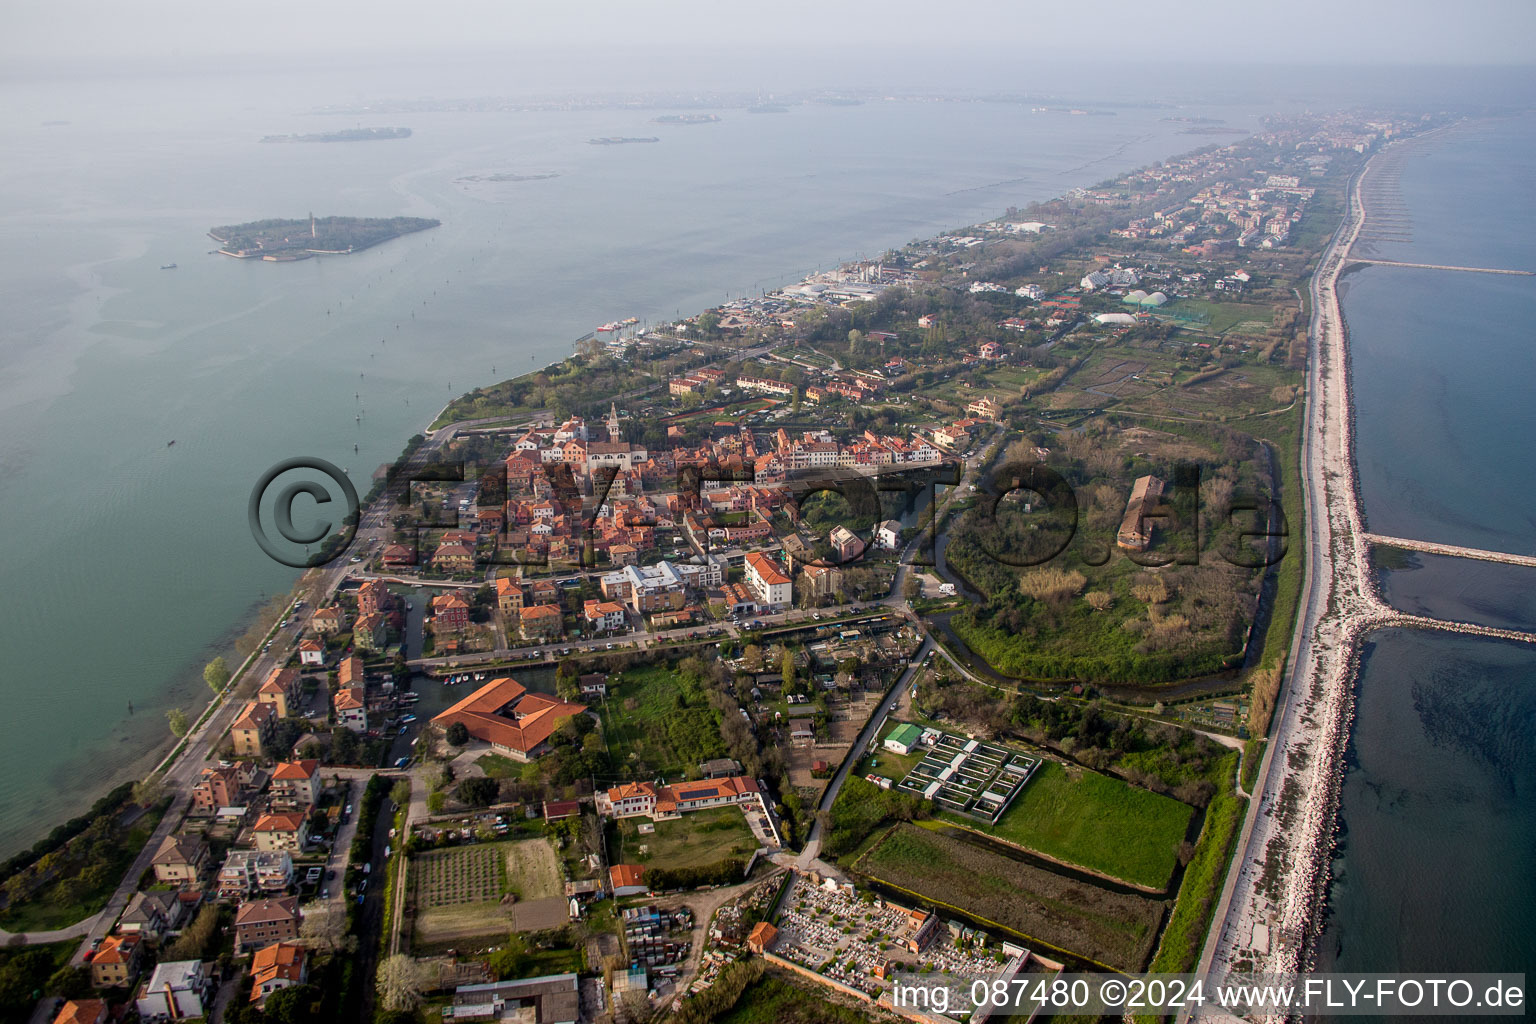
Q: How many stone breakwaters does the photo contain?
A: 3